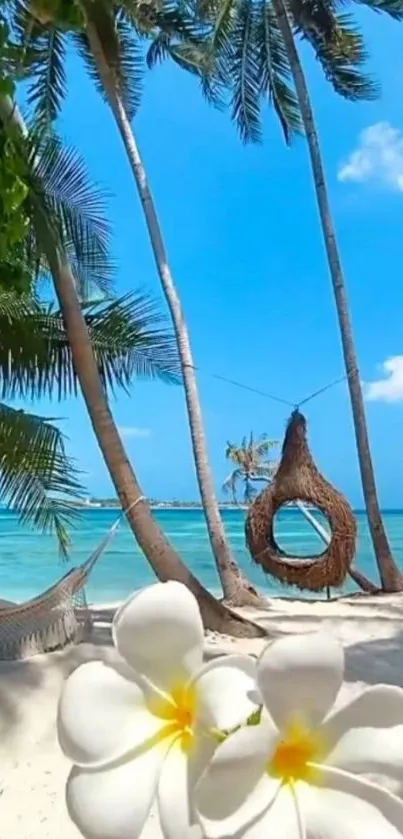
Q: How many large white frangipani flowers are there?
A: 2